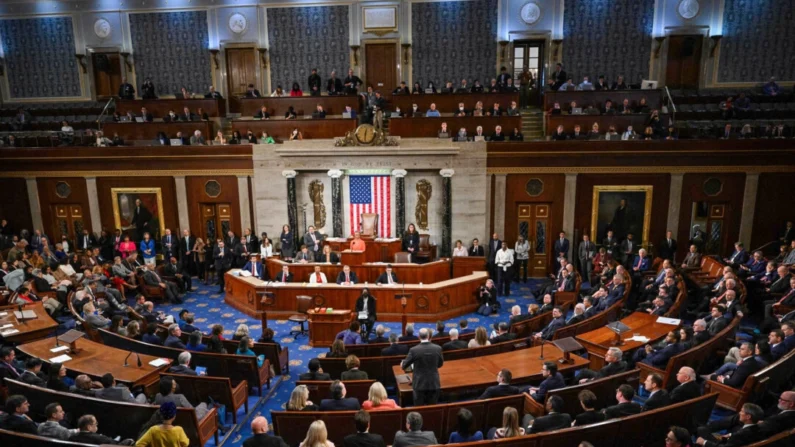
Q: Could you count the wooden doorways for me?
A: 9